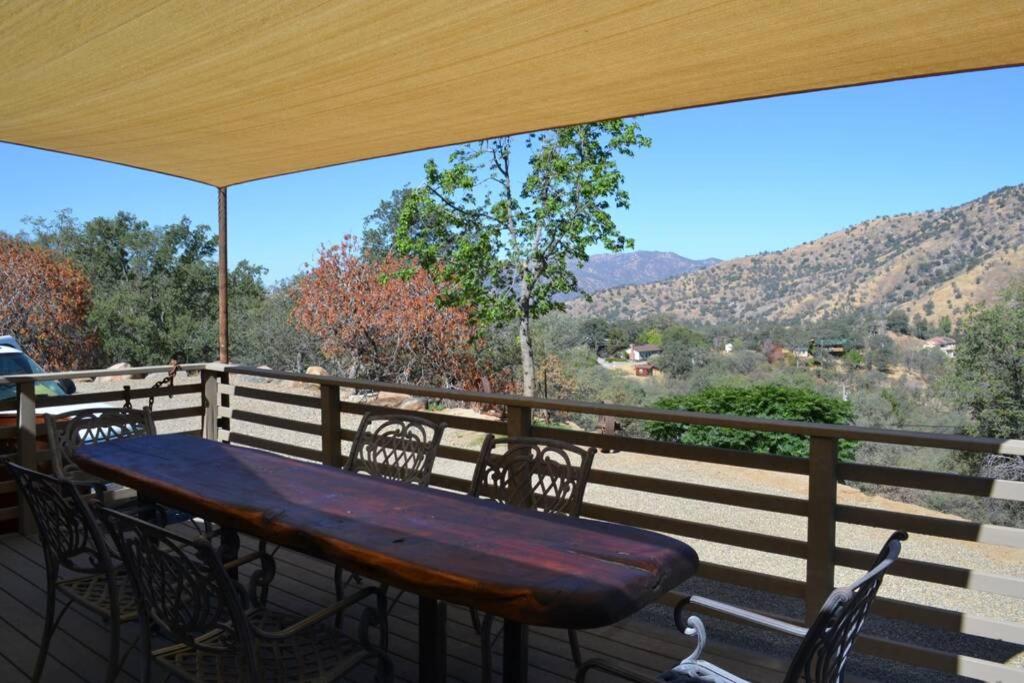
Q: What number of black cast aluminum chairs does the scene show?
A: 6